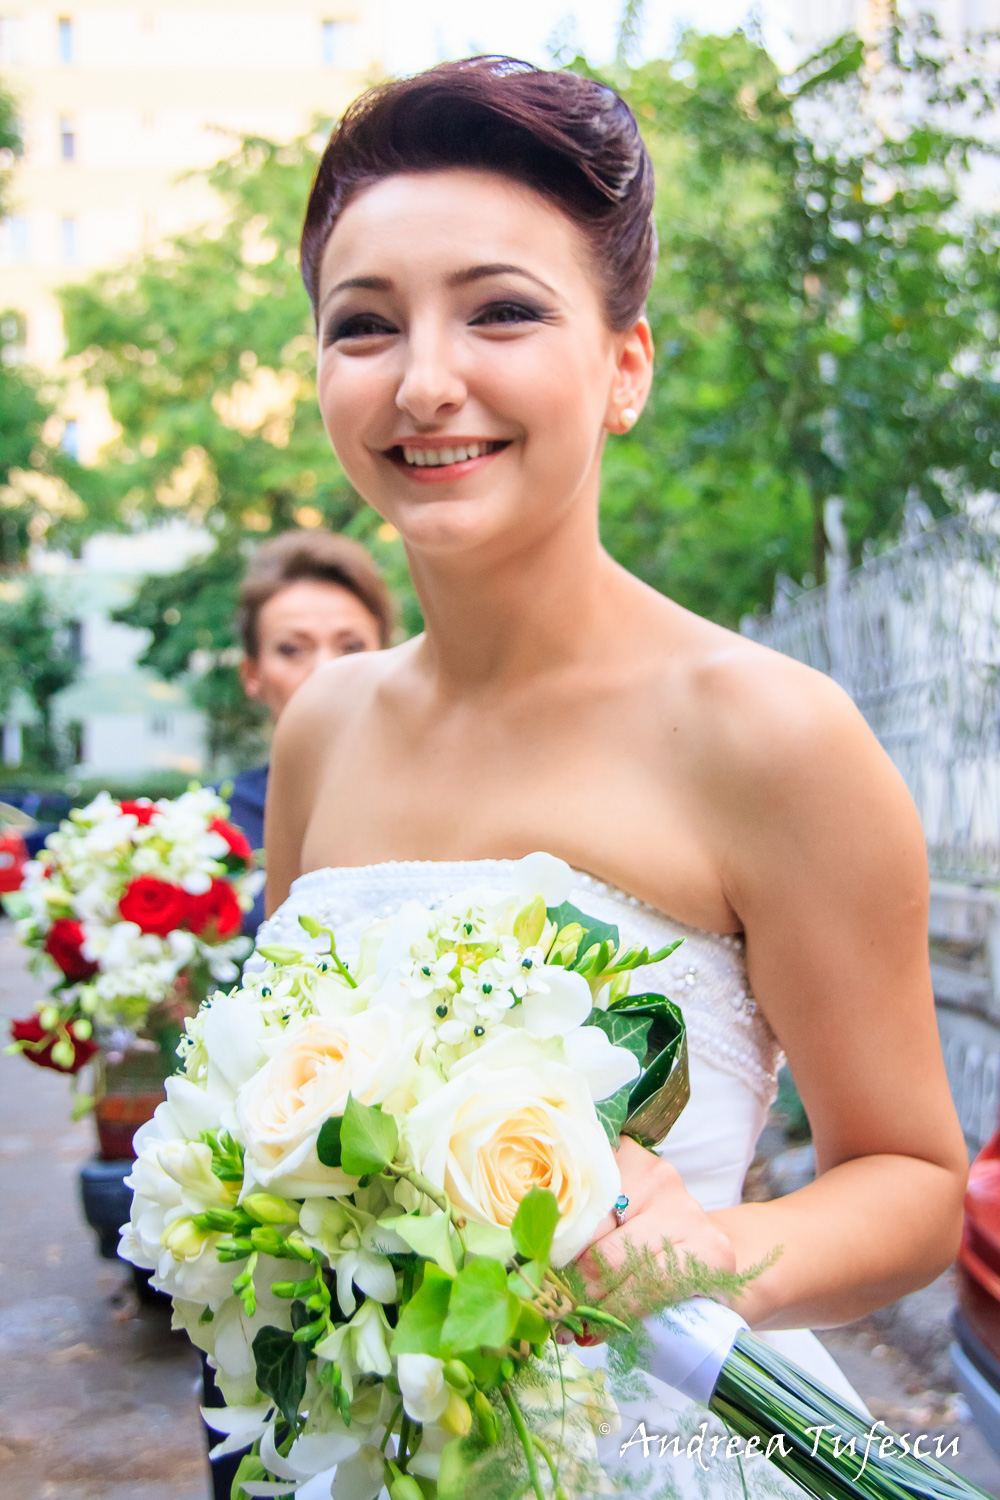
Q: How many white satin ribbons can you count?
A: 1